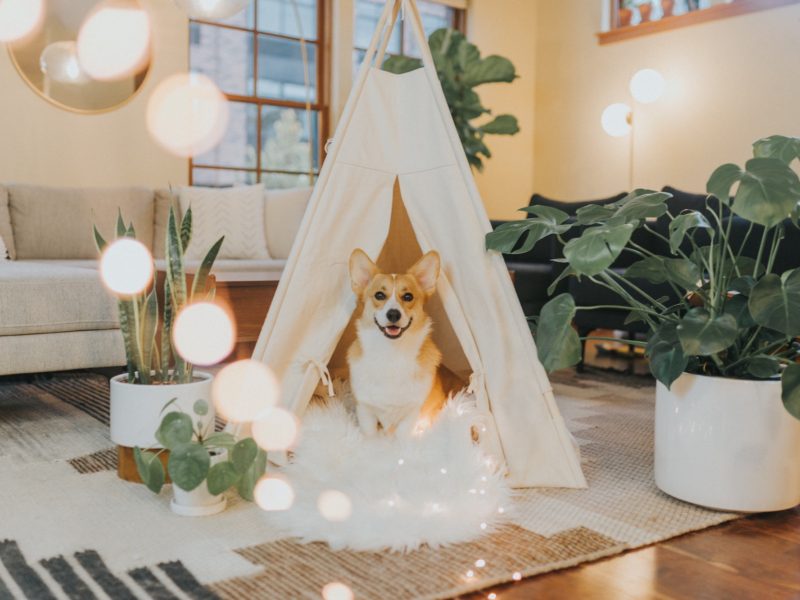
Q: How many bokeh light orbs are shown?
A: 10